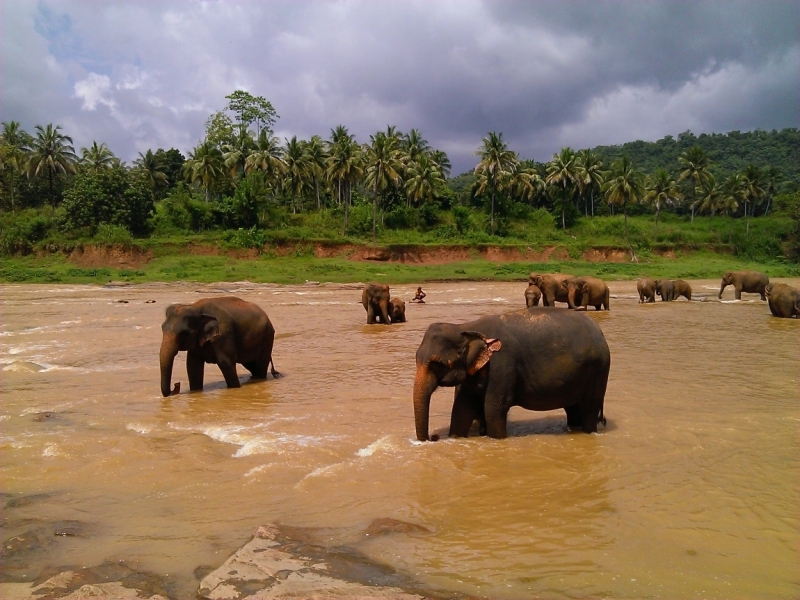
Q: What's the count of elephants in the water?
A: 12